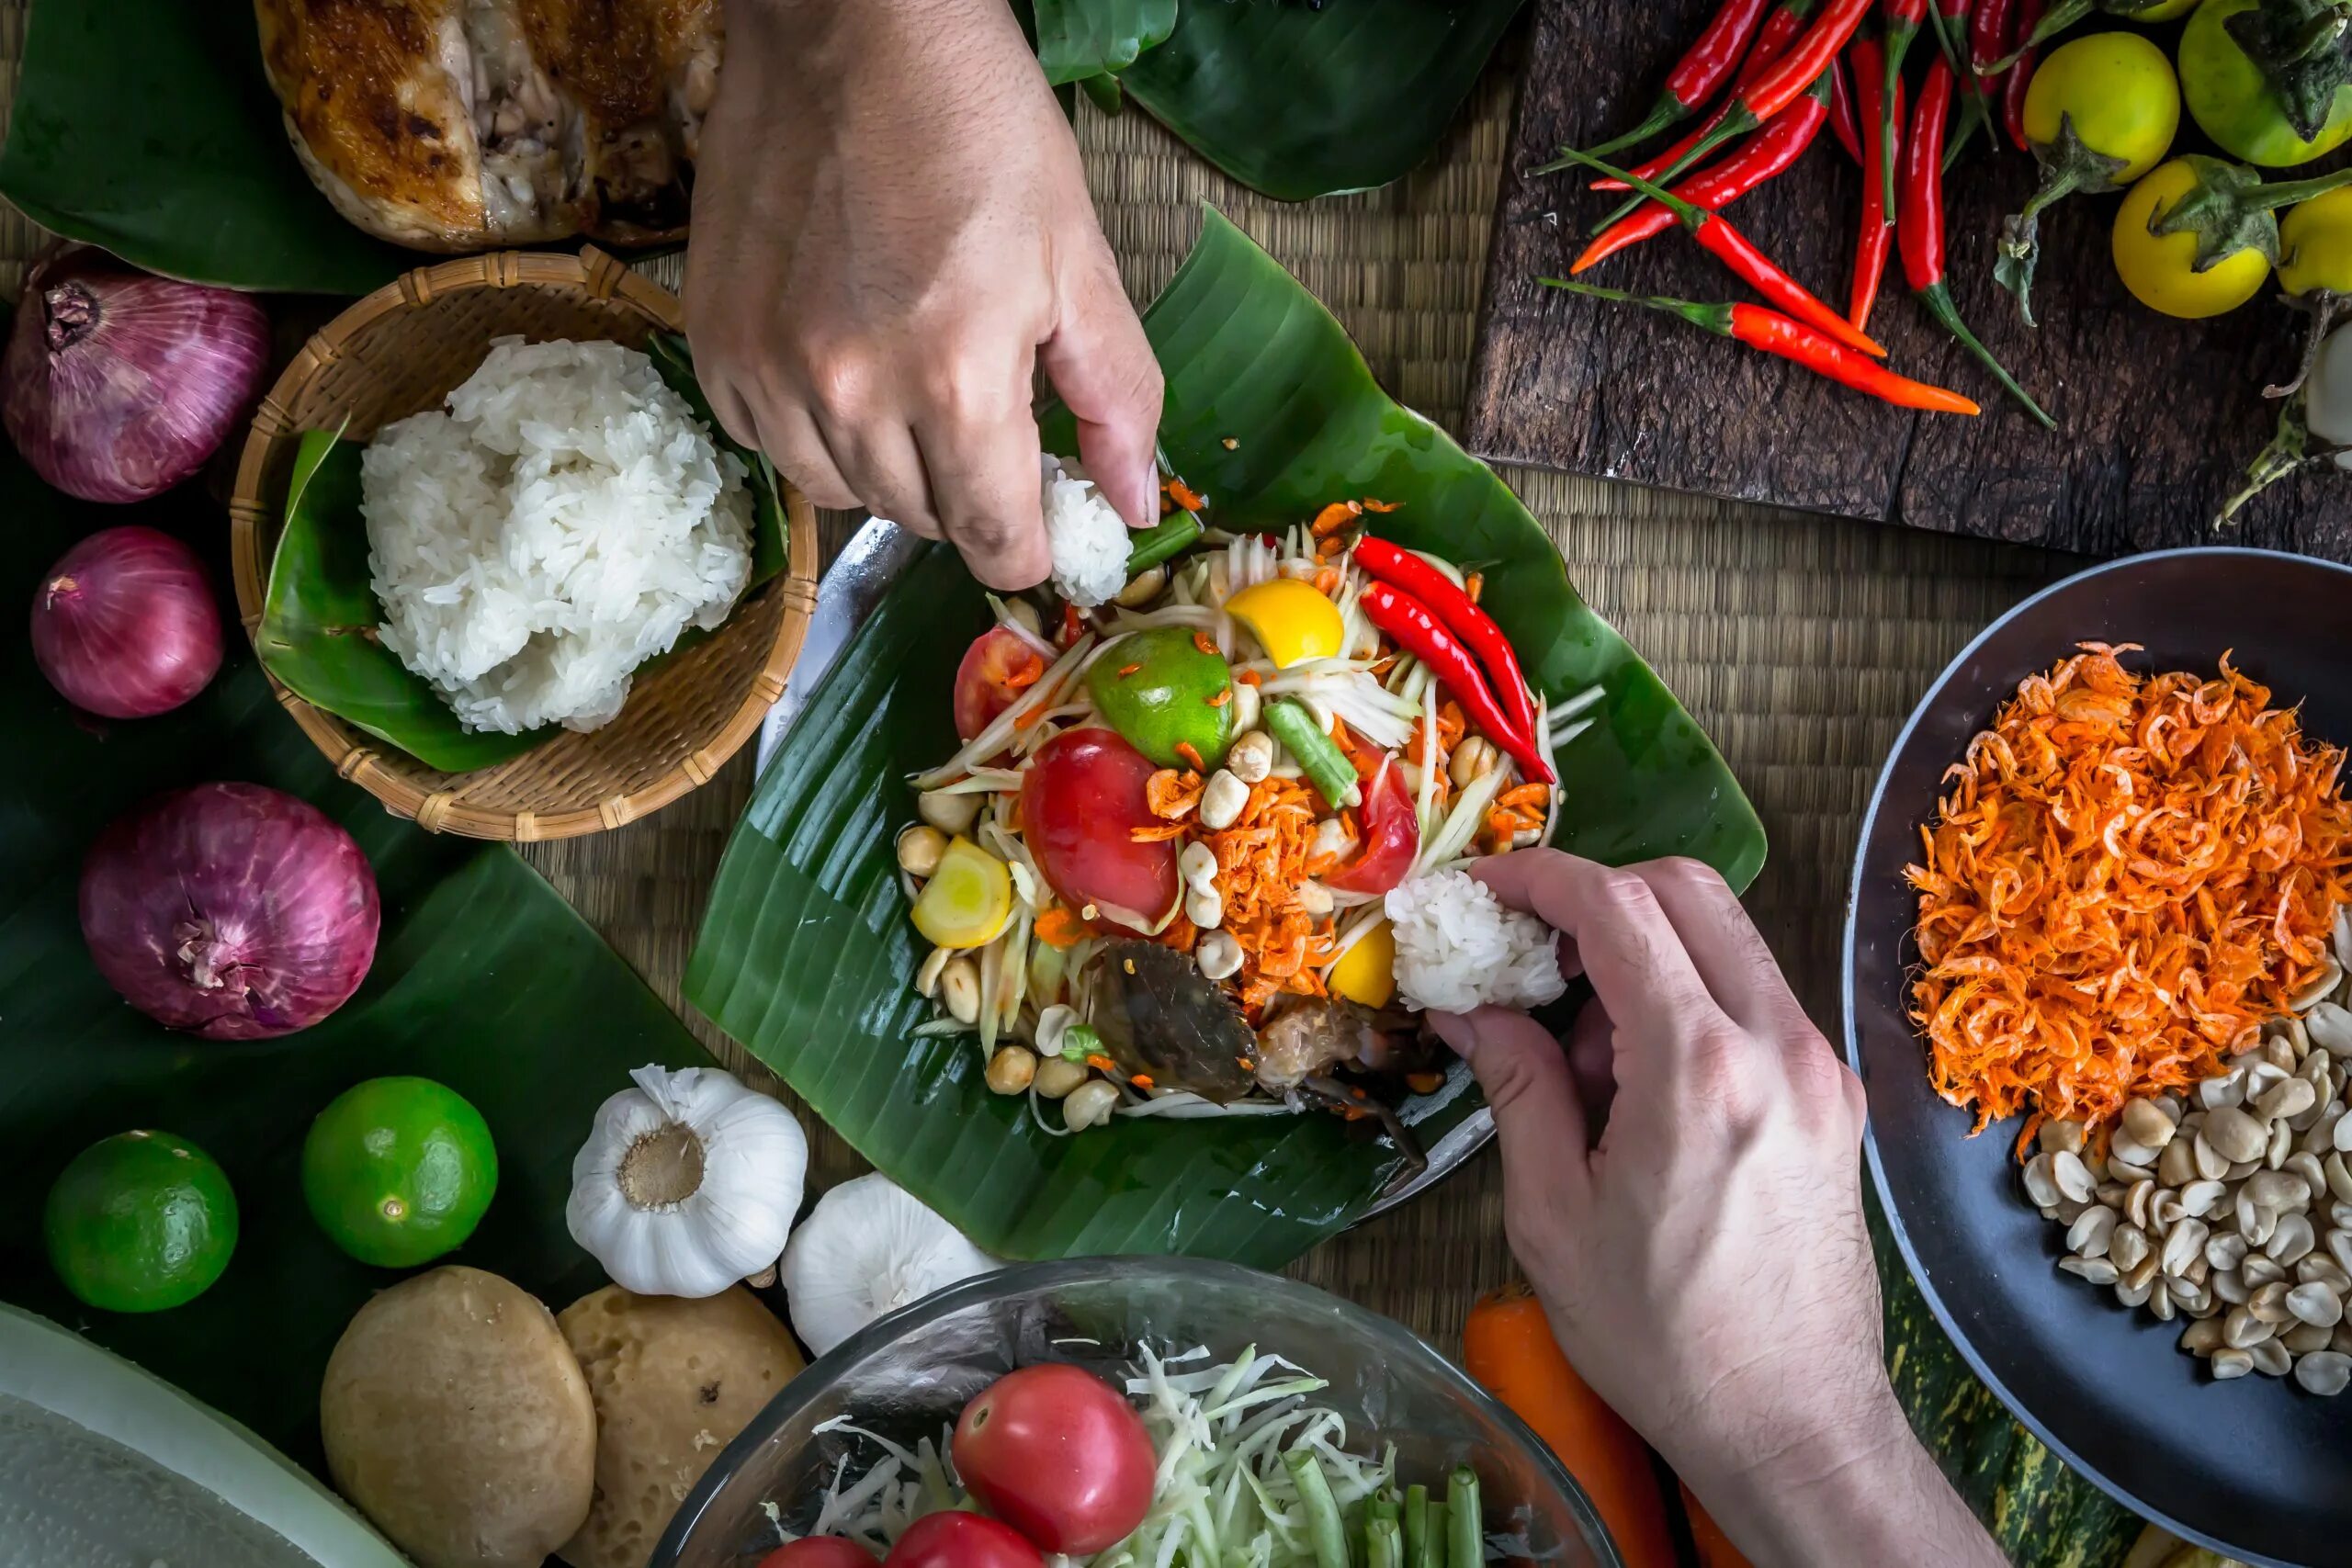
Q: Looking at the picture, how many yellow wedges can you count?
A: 3